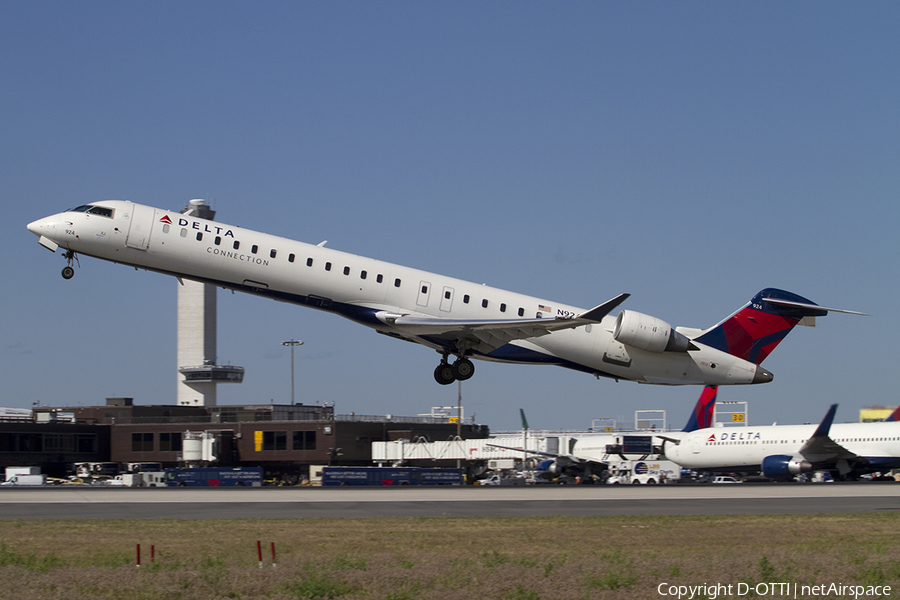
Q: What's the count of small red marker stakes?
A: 4